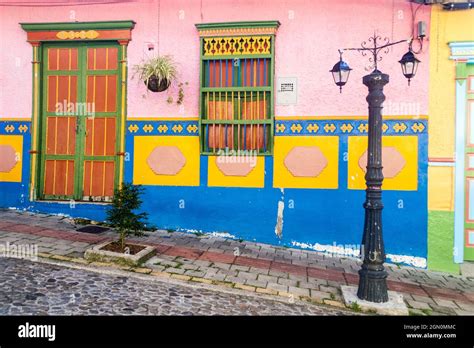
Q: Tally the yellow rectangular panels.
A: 5